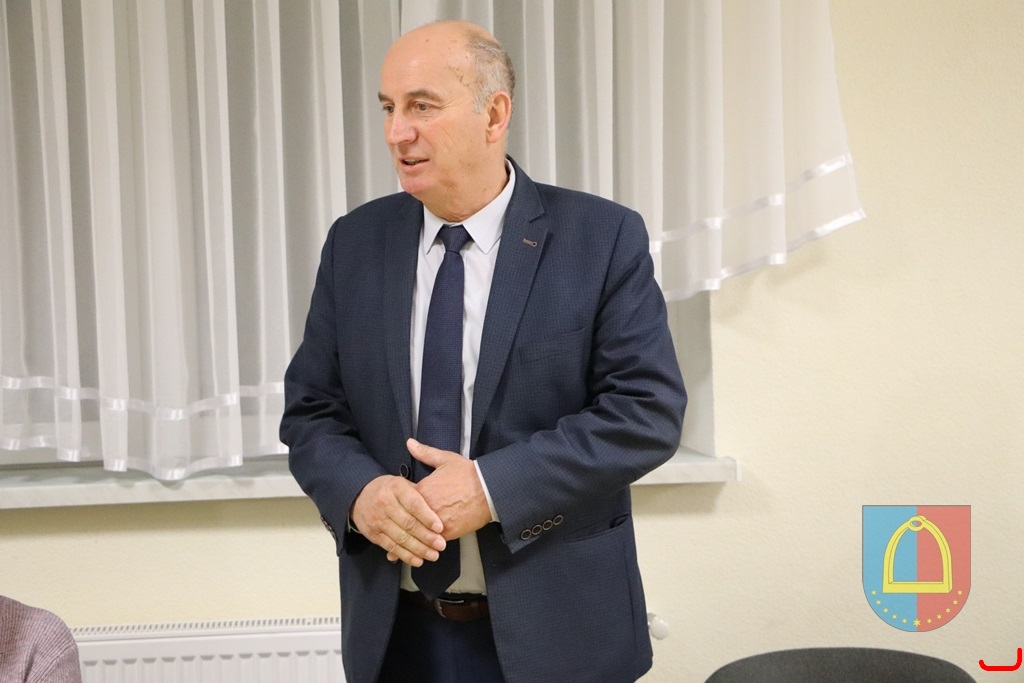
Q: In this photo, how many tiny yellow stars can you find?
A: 11